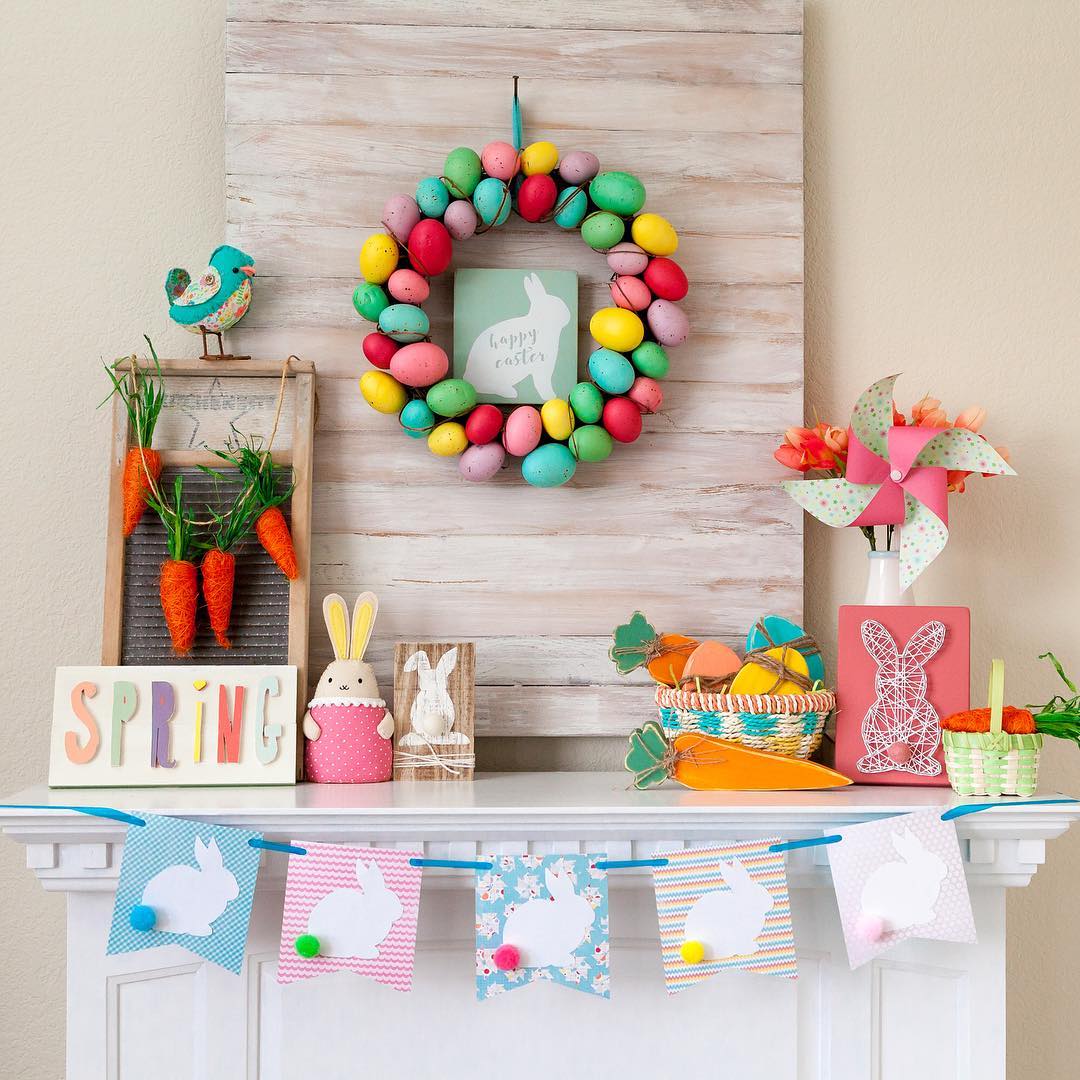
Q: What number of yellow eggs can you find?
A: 8